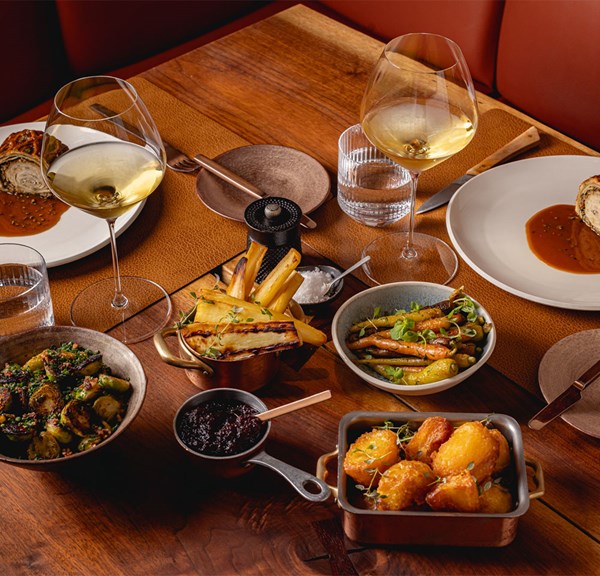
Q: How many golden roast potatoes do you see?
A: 7